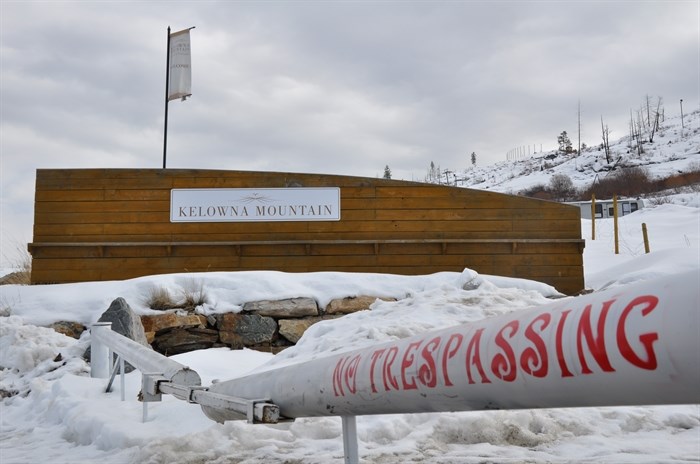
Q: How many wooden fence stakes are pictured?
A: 3